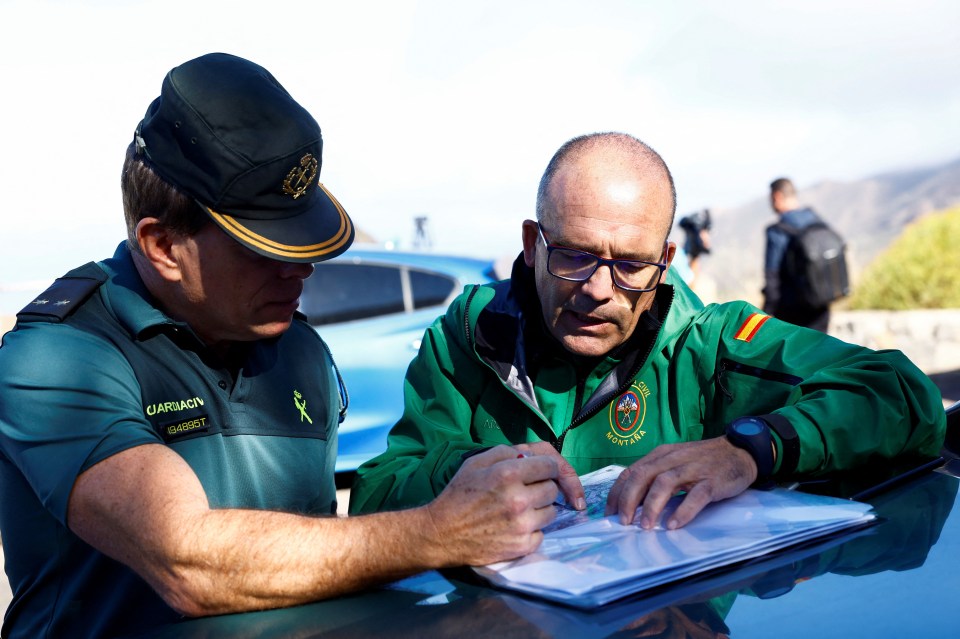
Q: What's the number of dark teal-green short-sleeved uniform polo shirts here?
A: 1